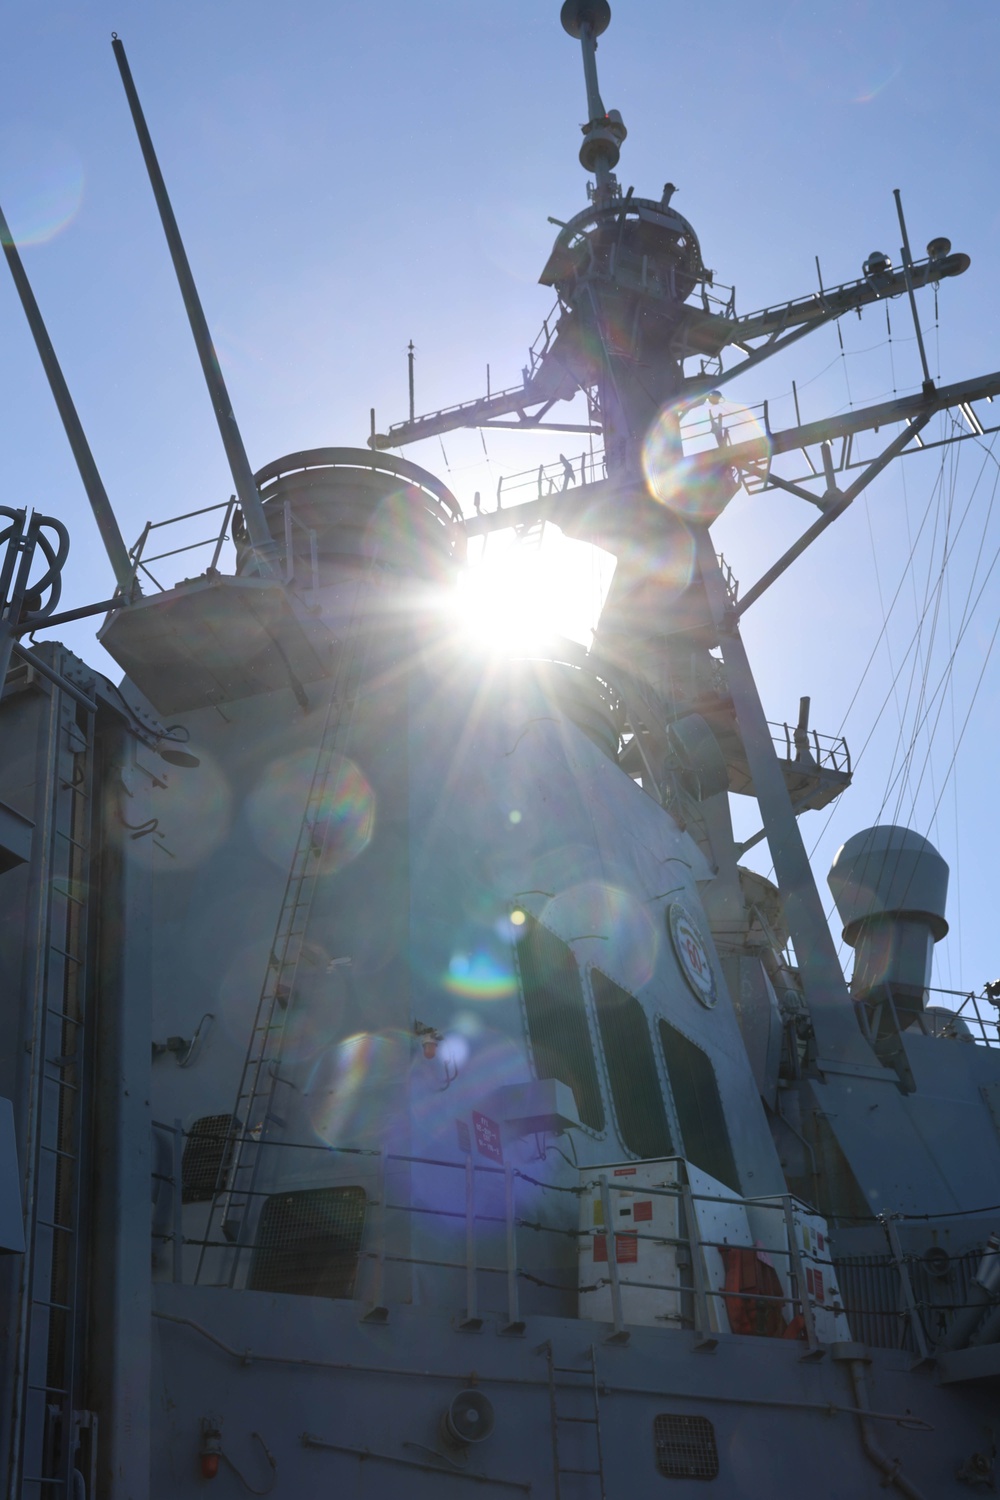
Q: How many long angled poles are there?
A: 2